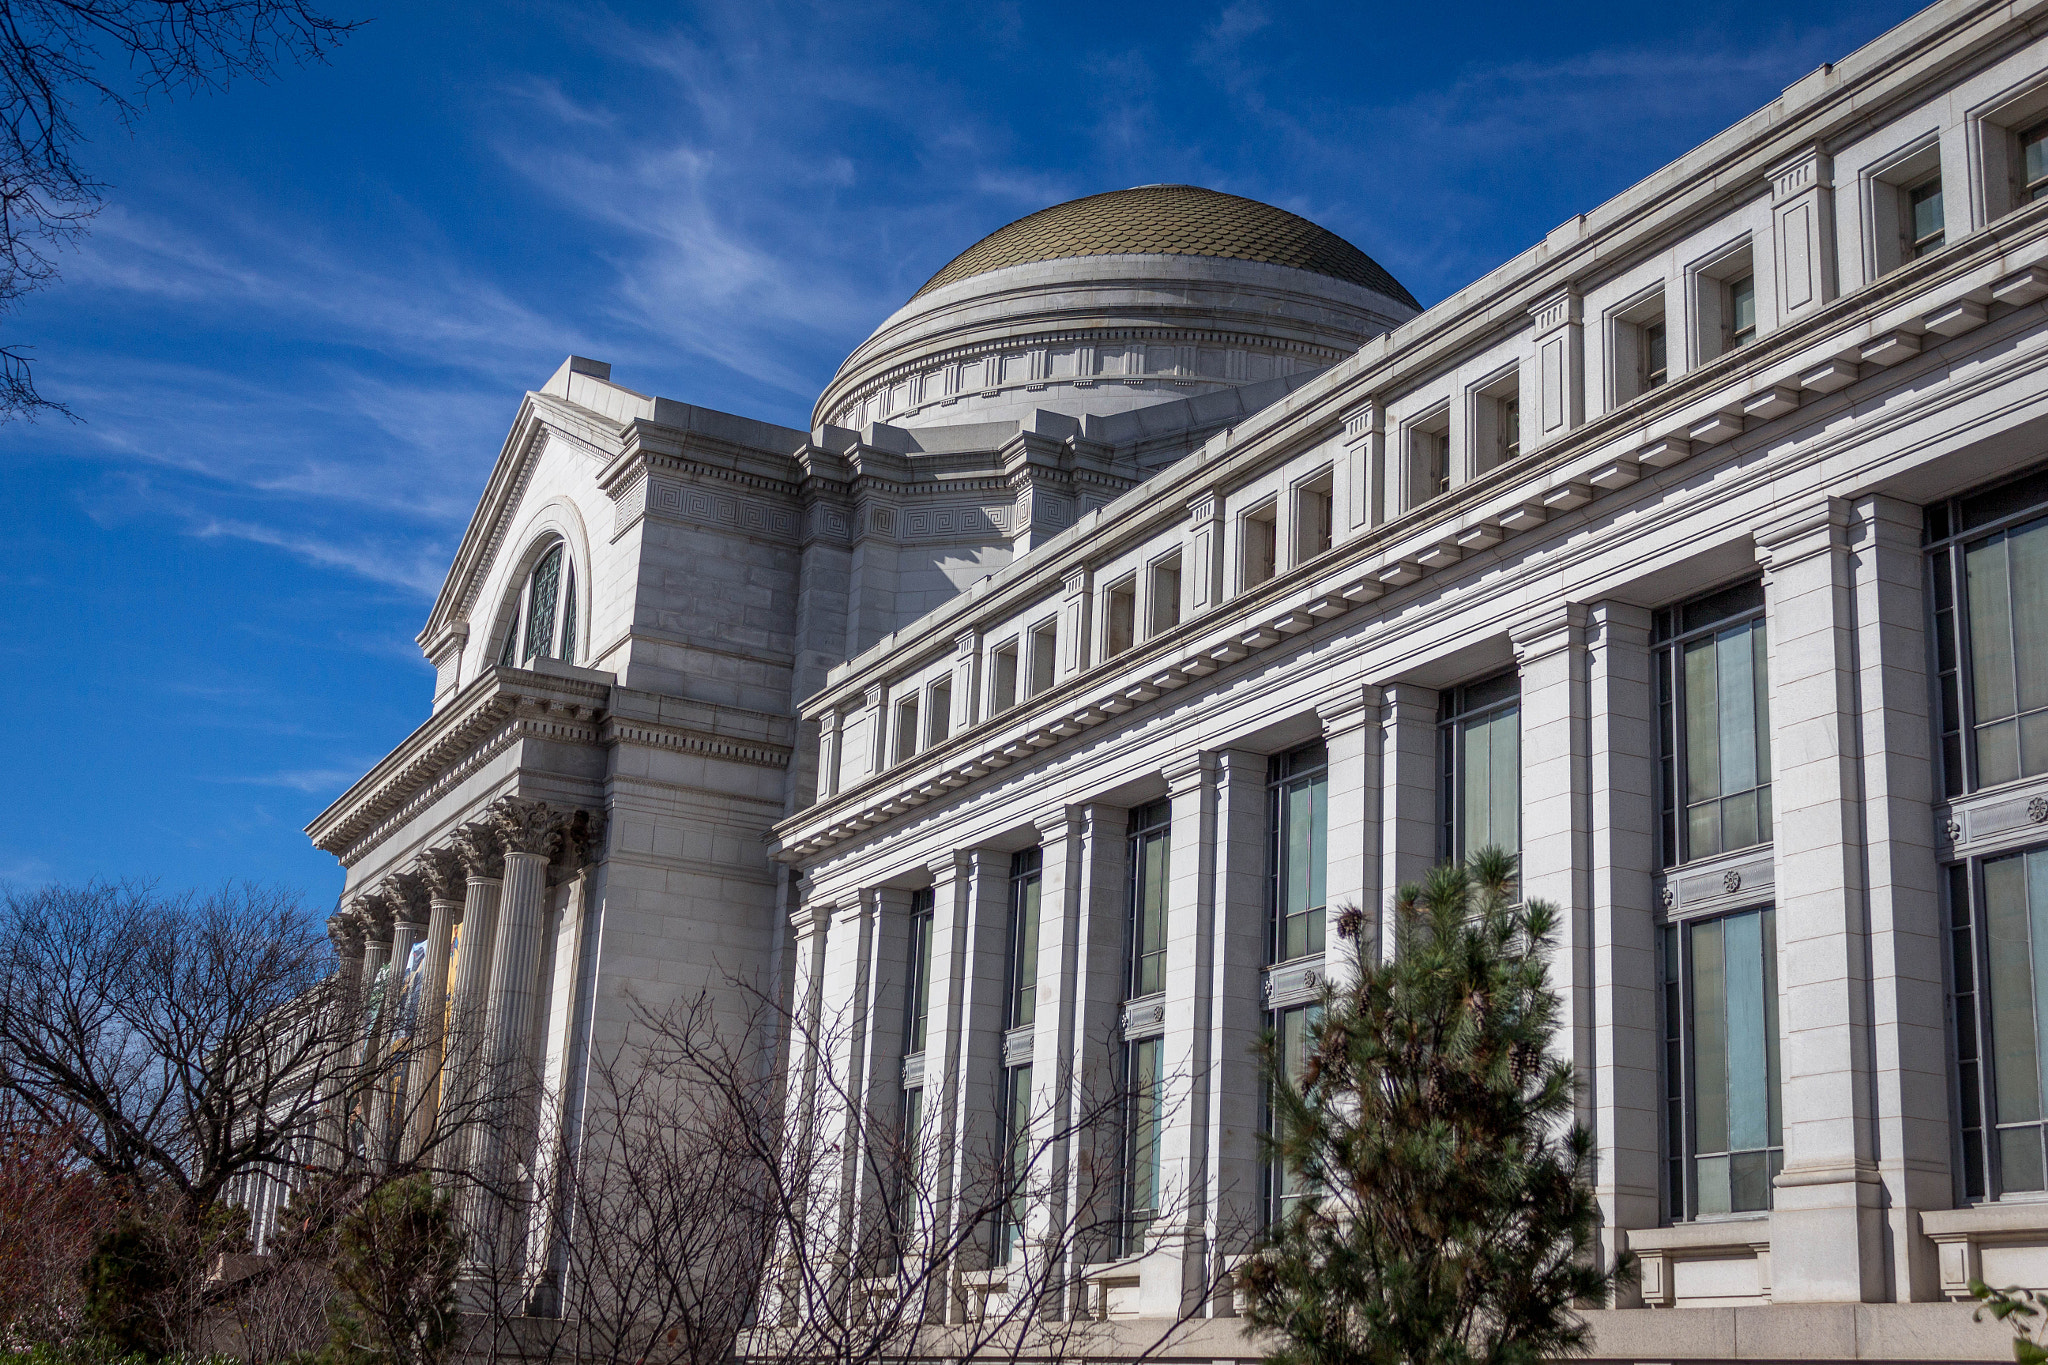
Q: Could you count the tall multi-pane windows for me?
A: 7